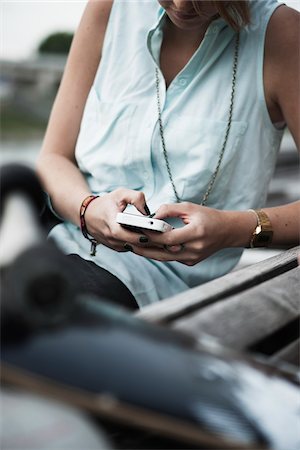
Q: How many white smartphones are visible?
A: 1